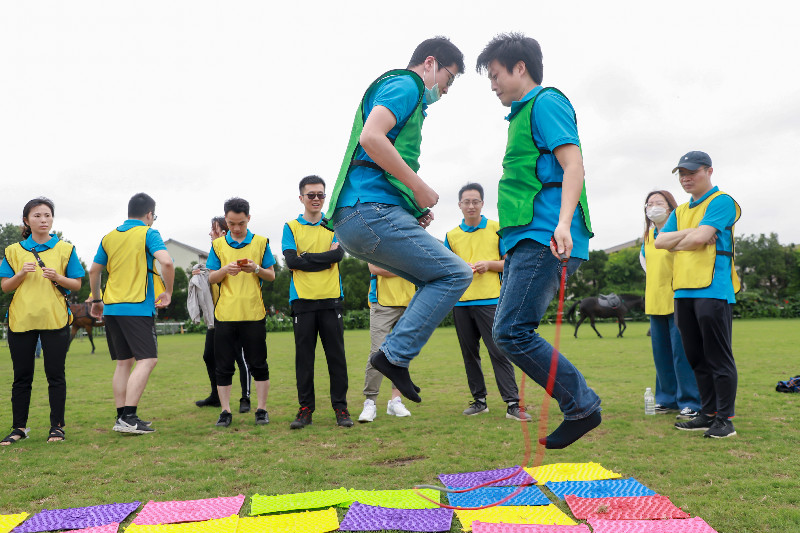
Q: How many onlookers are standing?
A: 9